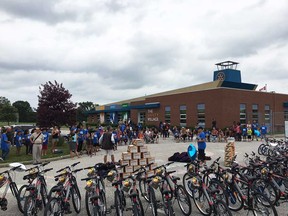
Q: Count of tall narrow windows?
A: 6